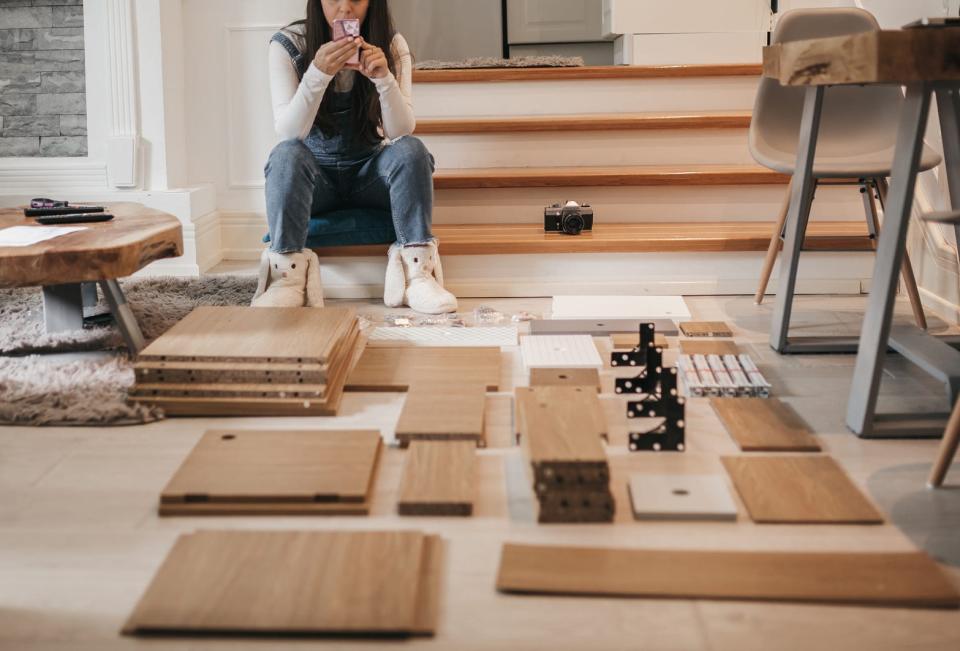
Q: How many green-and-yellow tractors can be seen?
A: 0